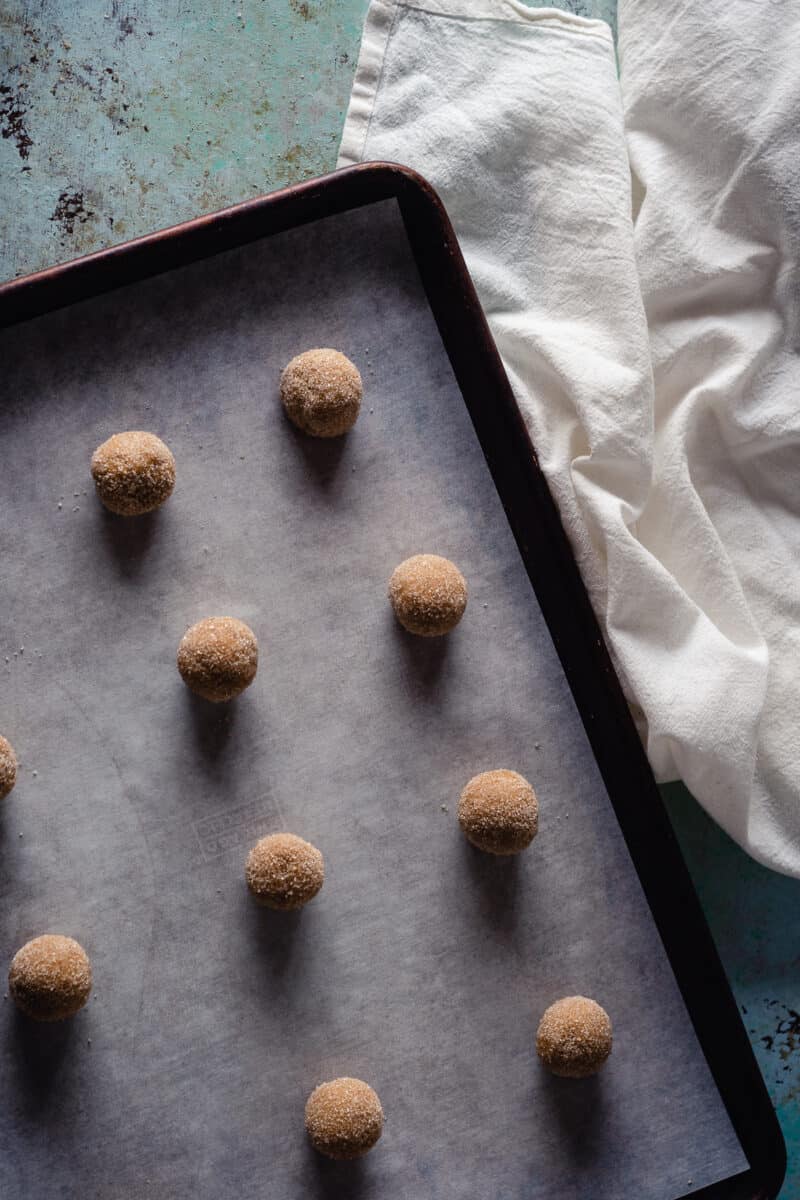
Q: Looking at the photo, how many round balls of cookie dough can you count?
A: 10